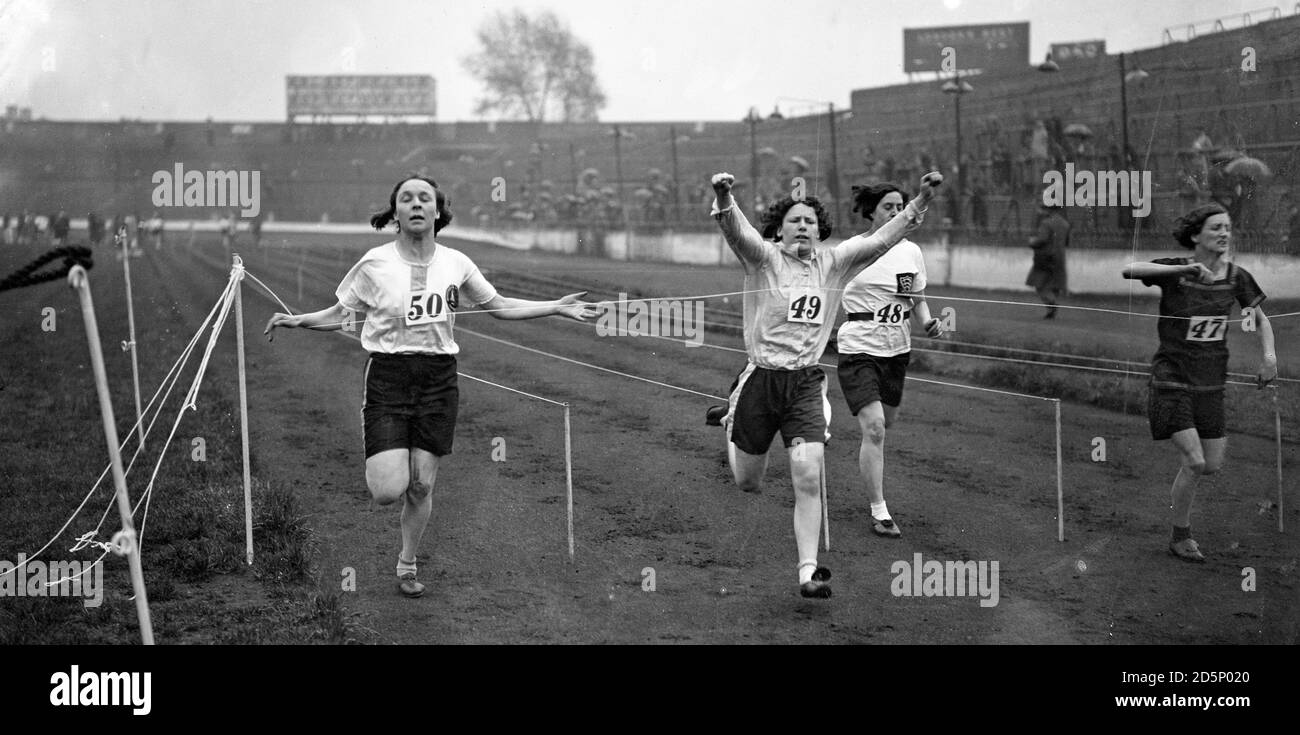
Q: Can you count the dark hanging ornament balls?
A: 0